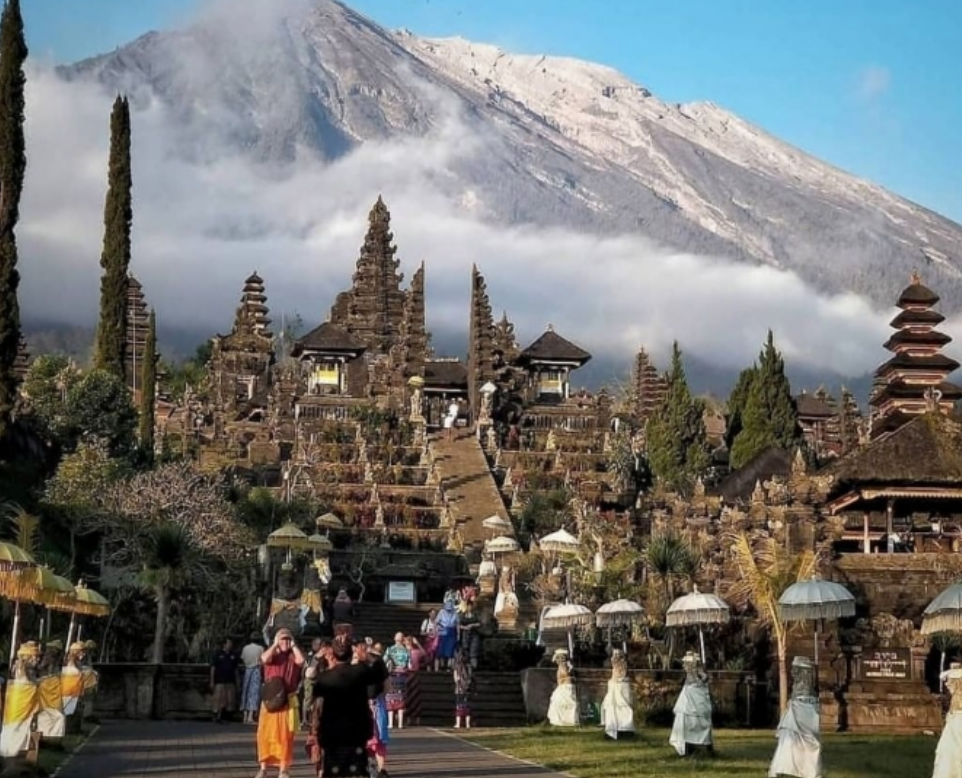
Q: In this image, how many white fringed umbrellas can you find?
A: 8